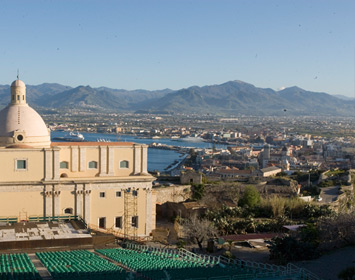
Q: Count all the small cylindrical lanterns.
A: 1